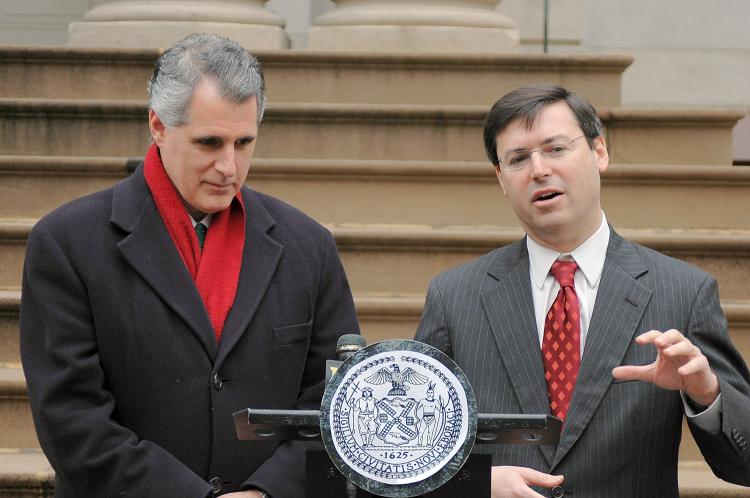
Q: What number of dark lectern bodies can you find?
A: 1